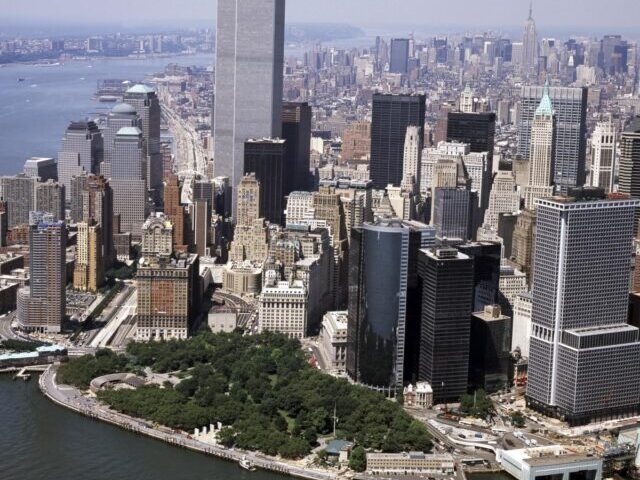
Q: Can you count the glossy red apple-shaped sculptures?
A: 0